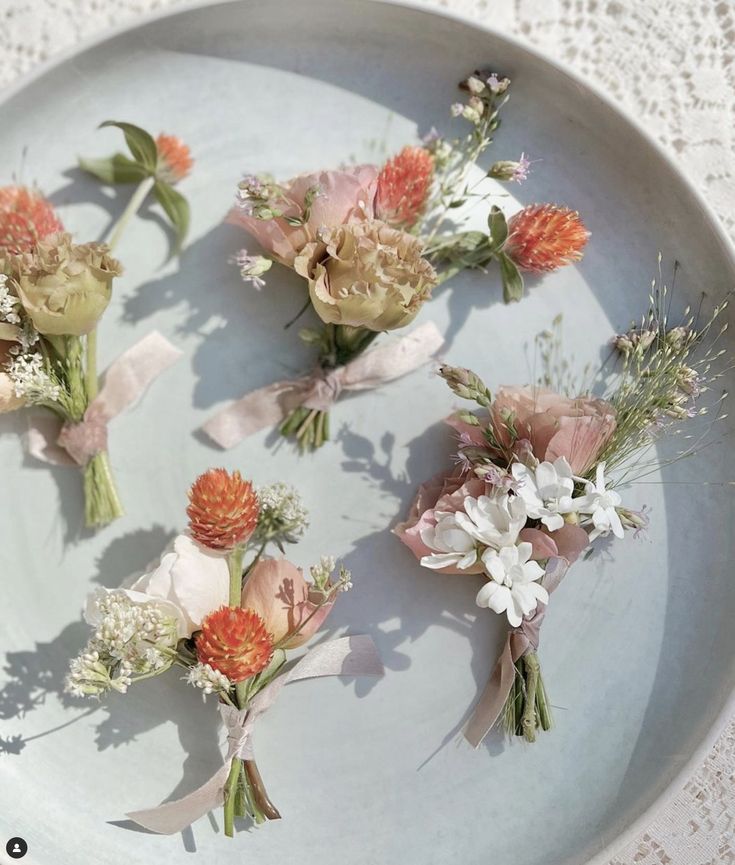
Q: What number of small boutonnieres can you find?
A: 4